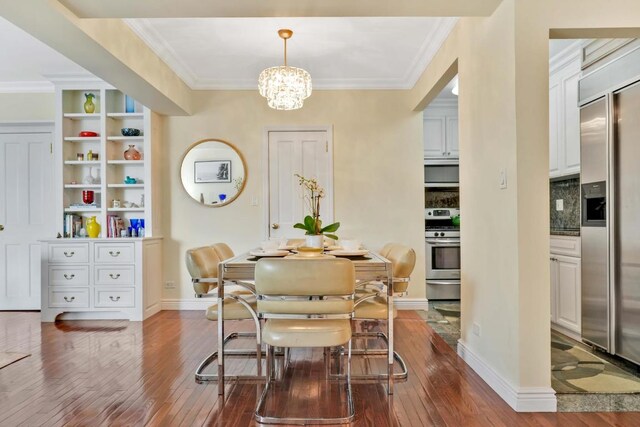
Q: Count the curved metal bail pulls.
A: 6